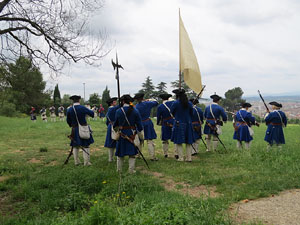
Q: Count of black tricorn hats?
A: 10